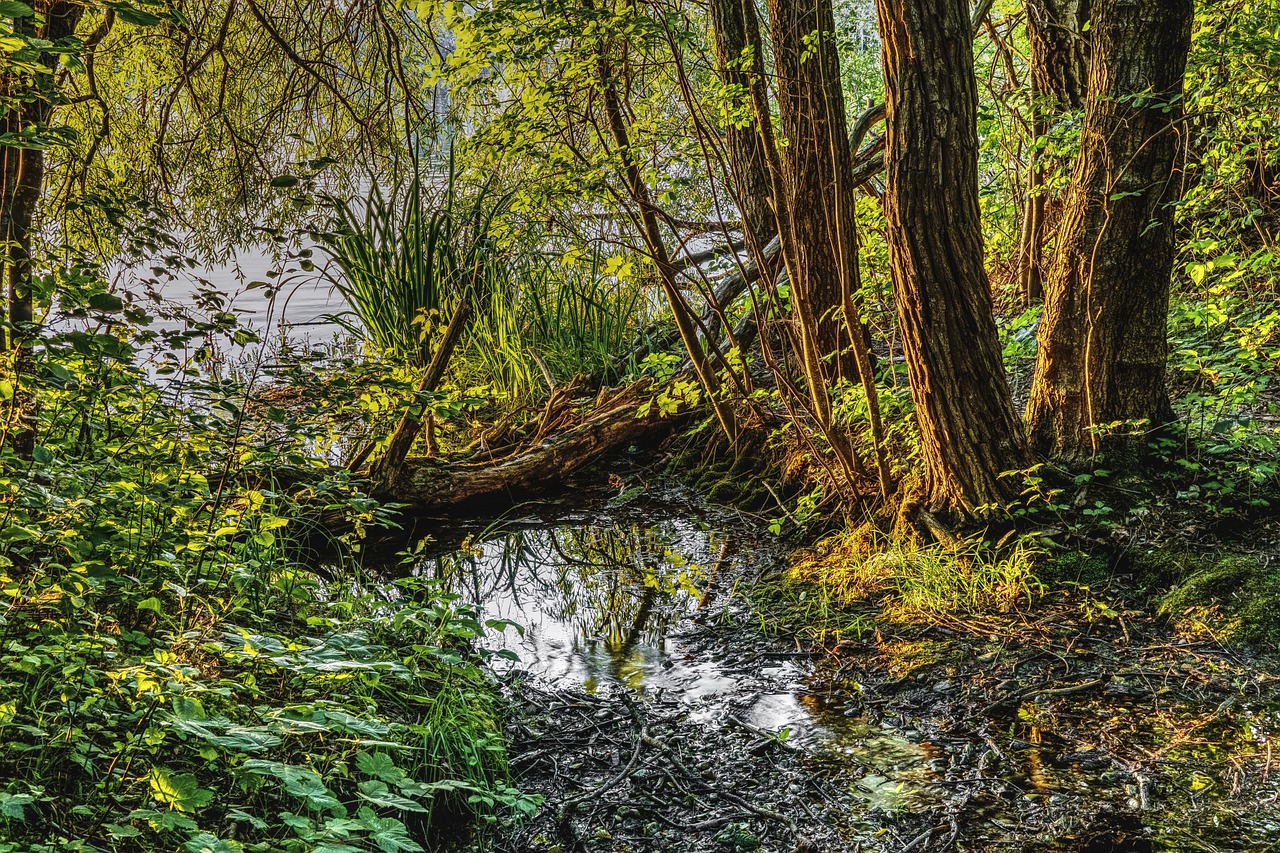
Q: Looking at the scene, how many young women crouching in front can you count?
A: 0